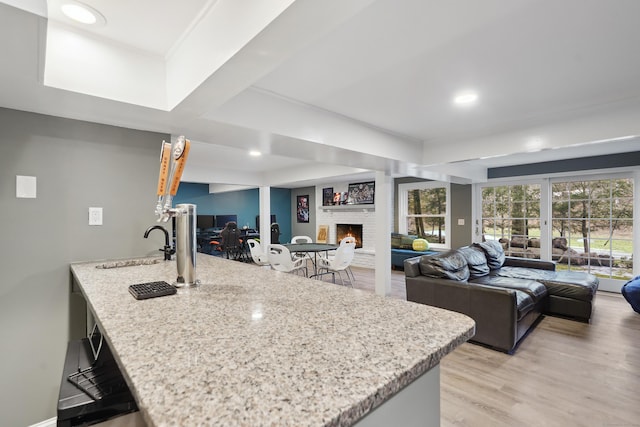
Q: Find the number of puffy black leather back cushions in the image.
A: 3